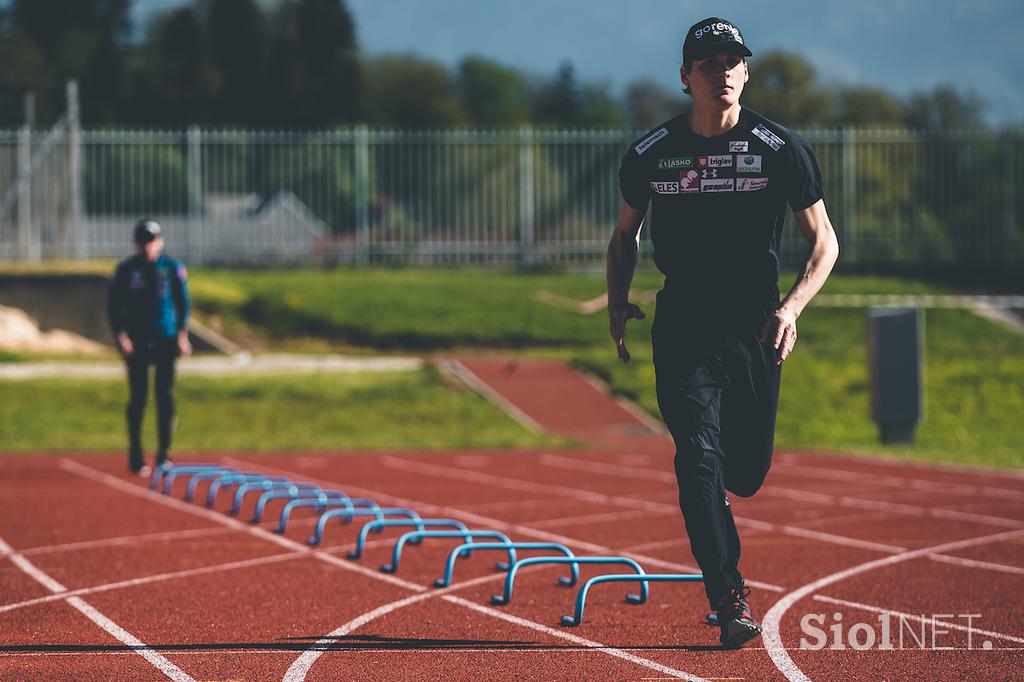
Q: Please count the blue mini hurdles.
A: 13